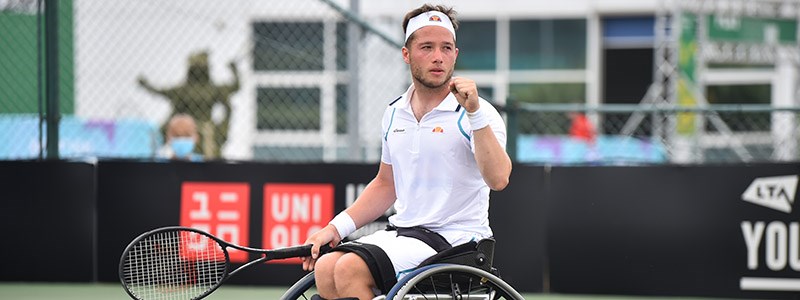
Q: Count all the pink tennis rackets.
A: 0